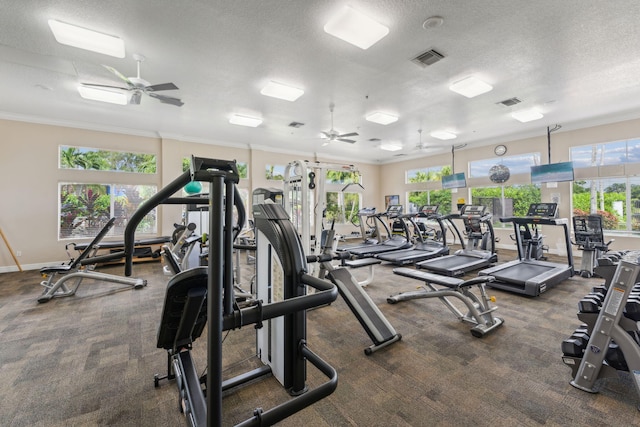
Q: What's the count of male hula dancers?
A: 0